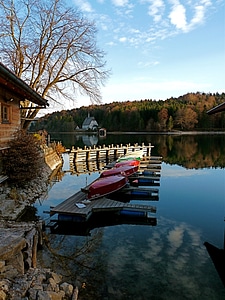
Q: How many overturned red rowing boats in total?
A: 3